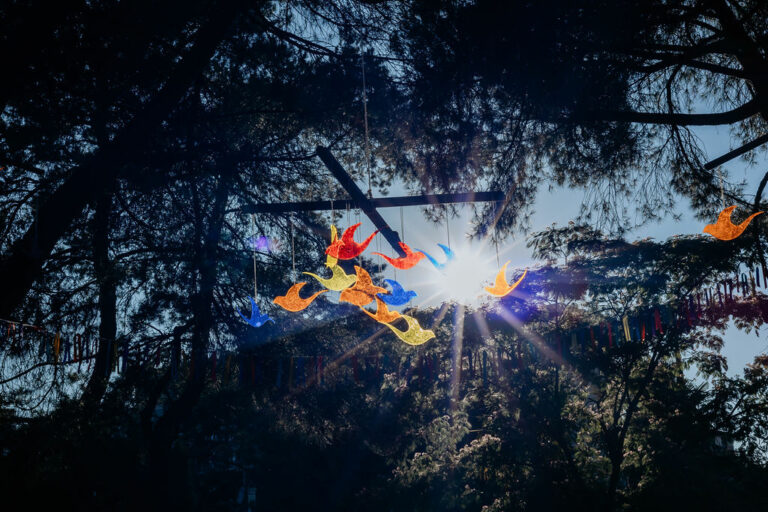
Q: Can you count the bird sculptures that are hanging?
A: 13